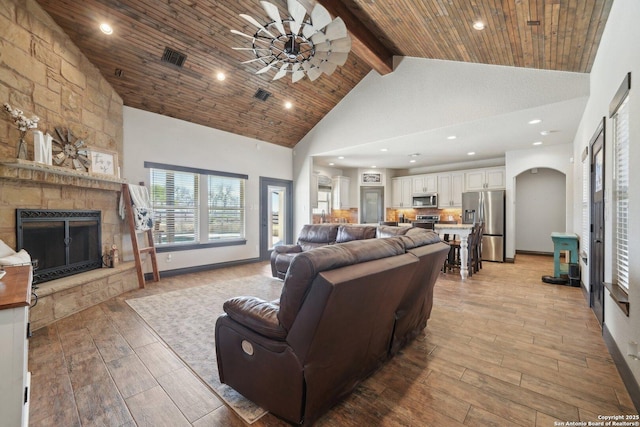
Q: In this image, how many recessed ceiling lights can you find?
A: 13